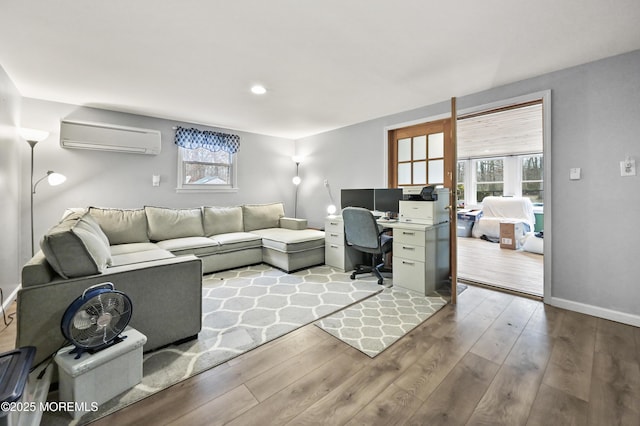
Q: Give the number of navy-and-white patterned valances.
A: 1